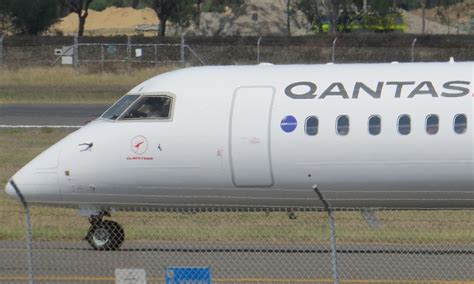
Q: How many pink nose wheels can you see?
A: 0